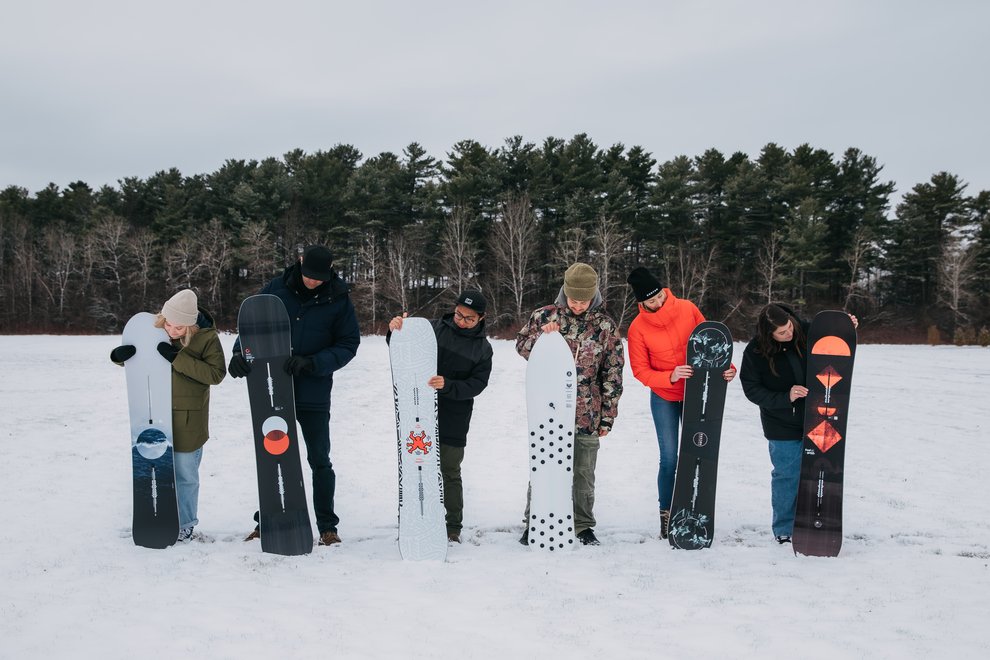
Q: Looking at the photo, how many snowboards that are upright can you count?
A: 6